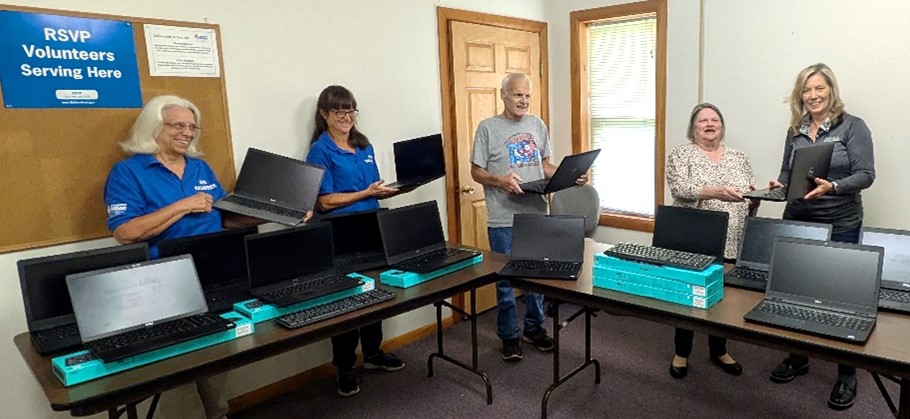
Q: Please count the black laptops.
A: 15